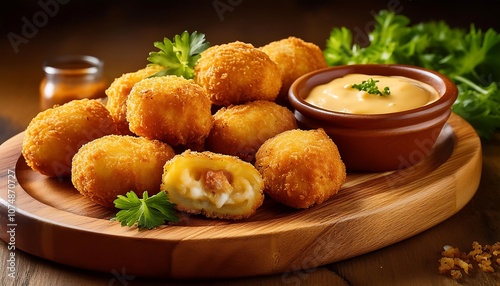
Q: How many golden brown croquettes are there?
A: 9